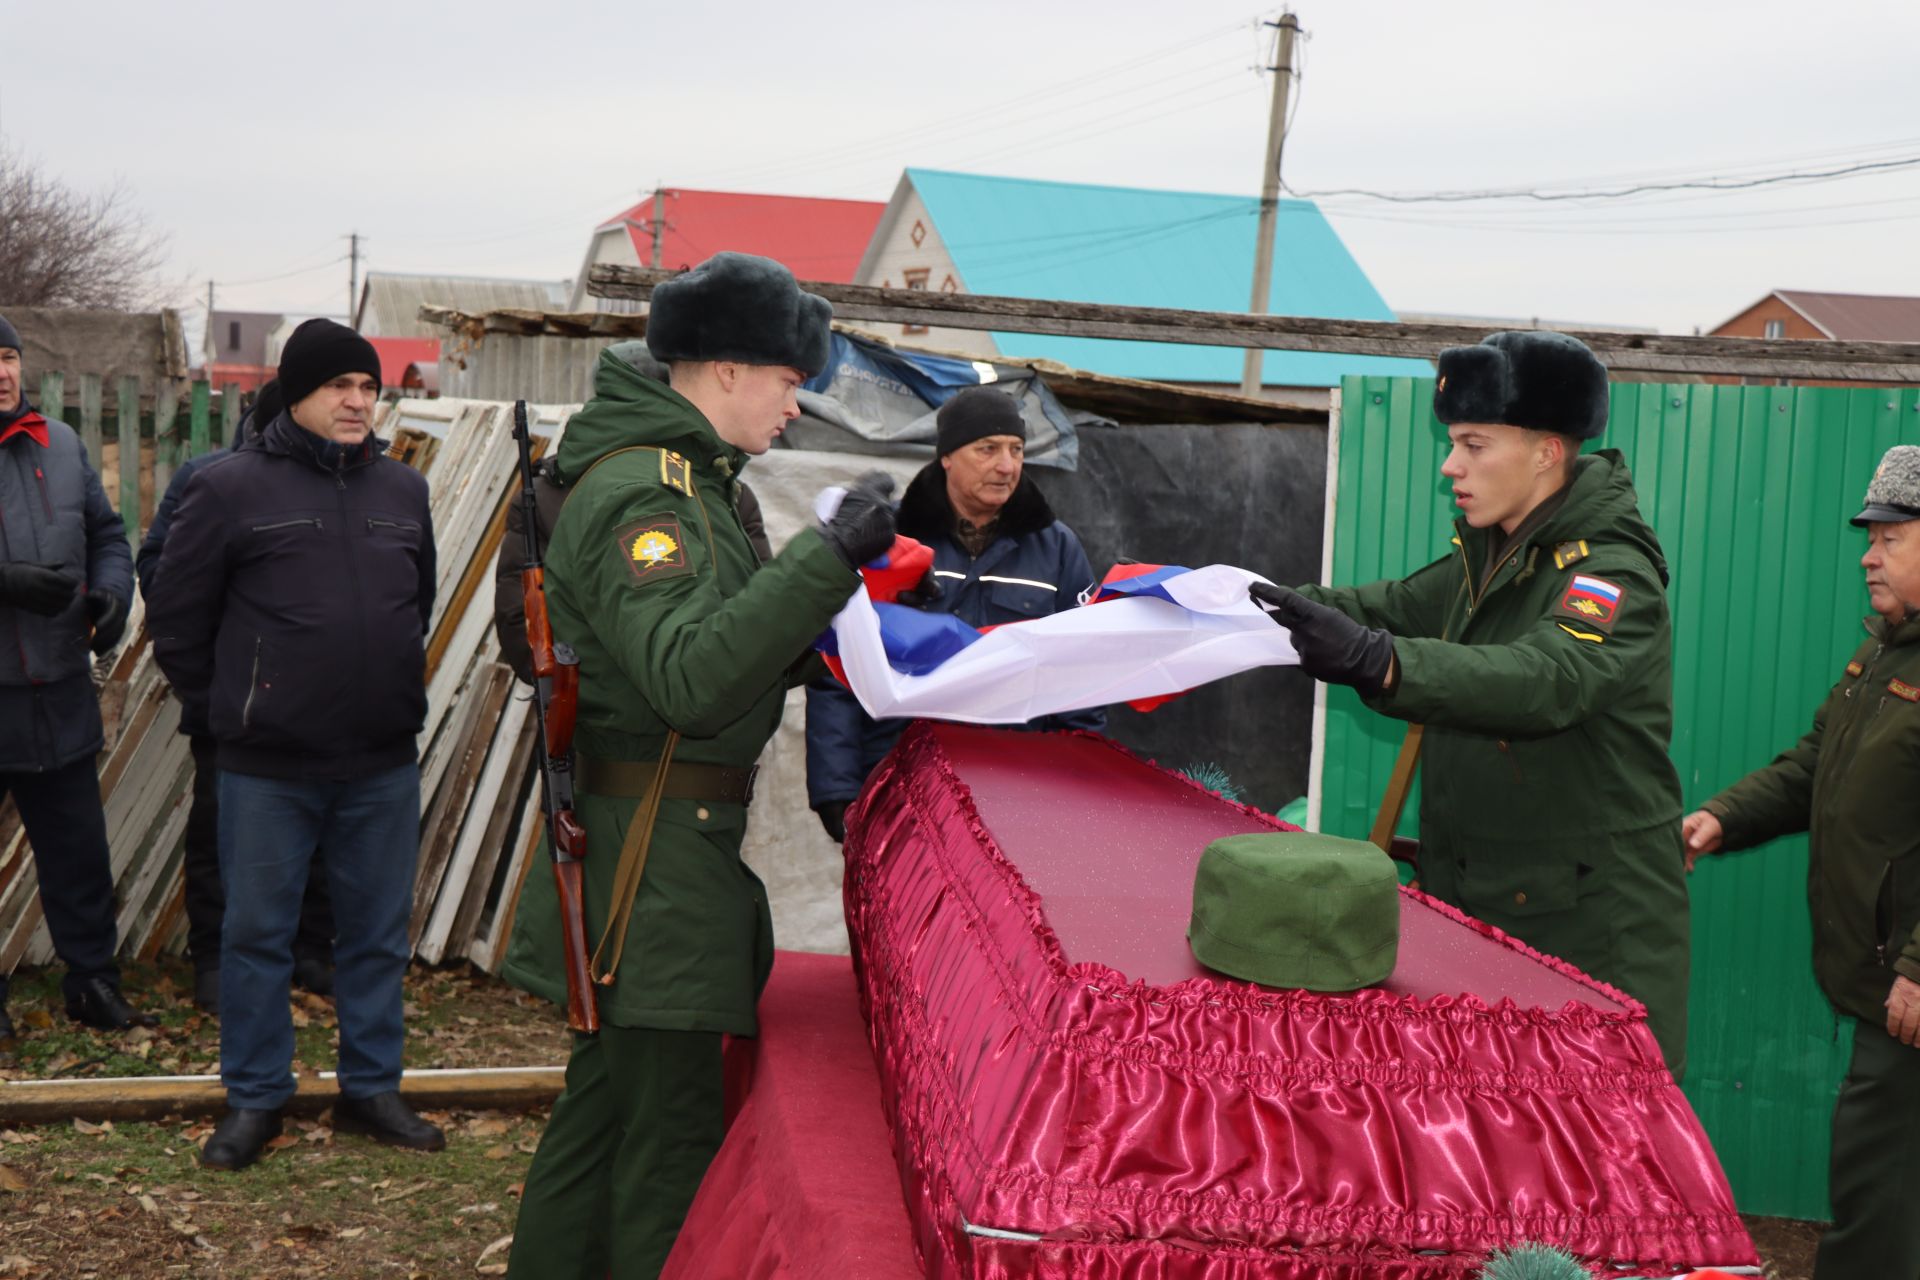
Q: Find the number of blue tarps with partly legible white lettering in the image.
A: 1